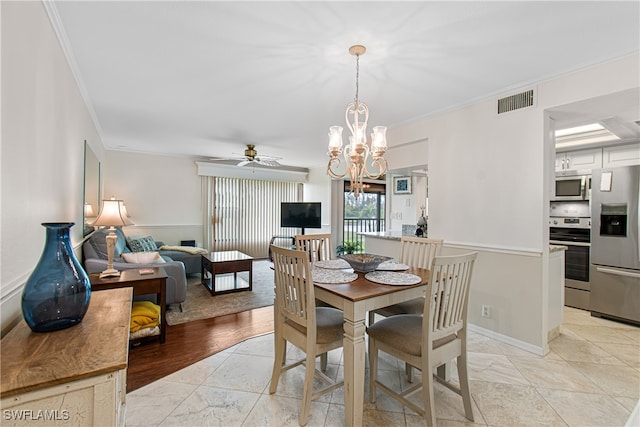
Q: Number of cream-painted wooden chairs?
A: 4